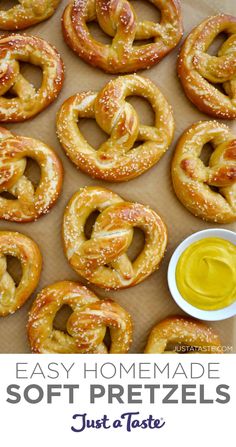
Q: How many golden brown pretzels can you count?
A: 11